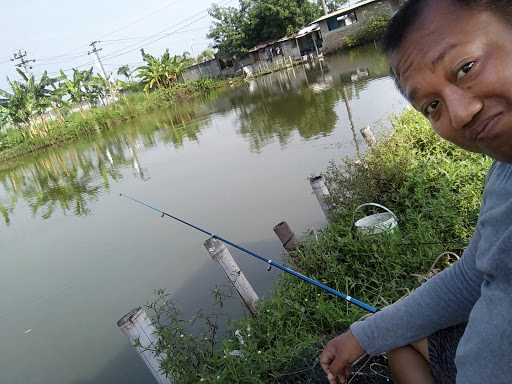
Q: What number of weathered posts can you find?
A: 5